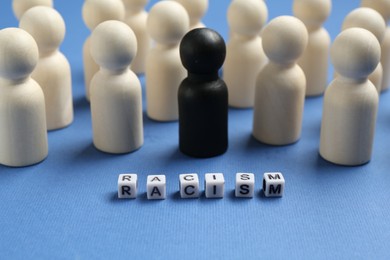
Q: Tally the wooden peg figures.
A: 15